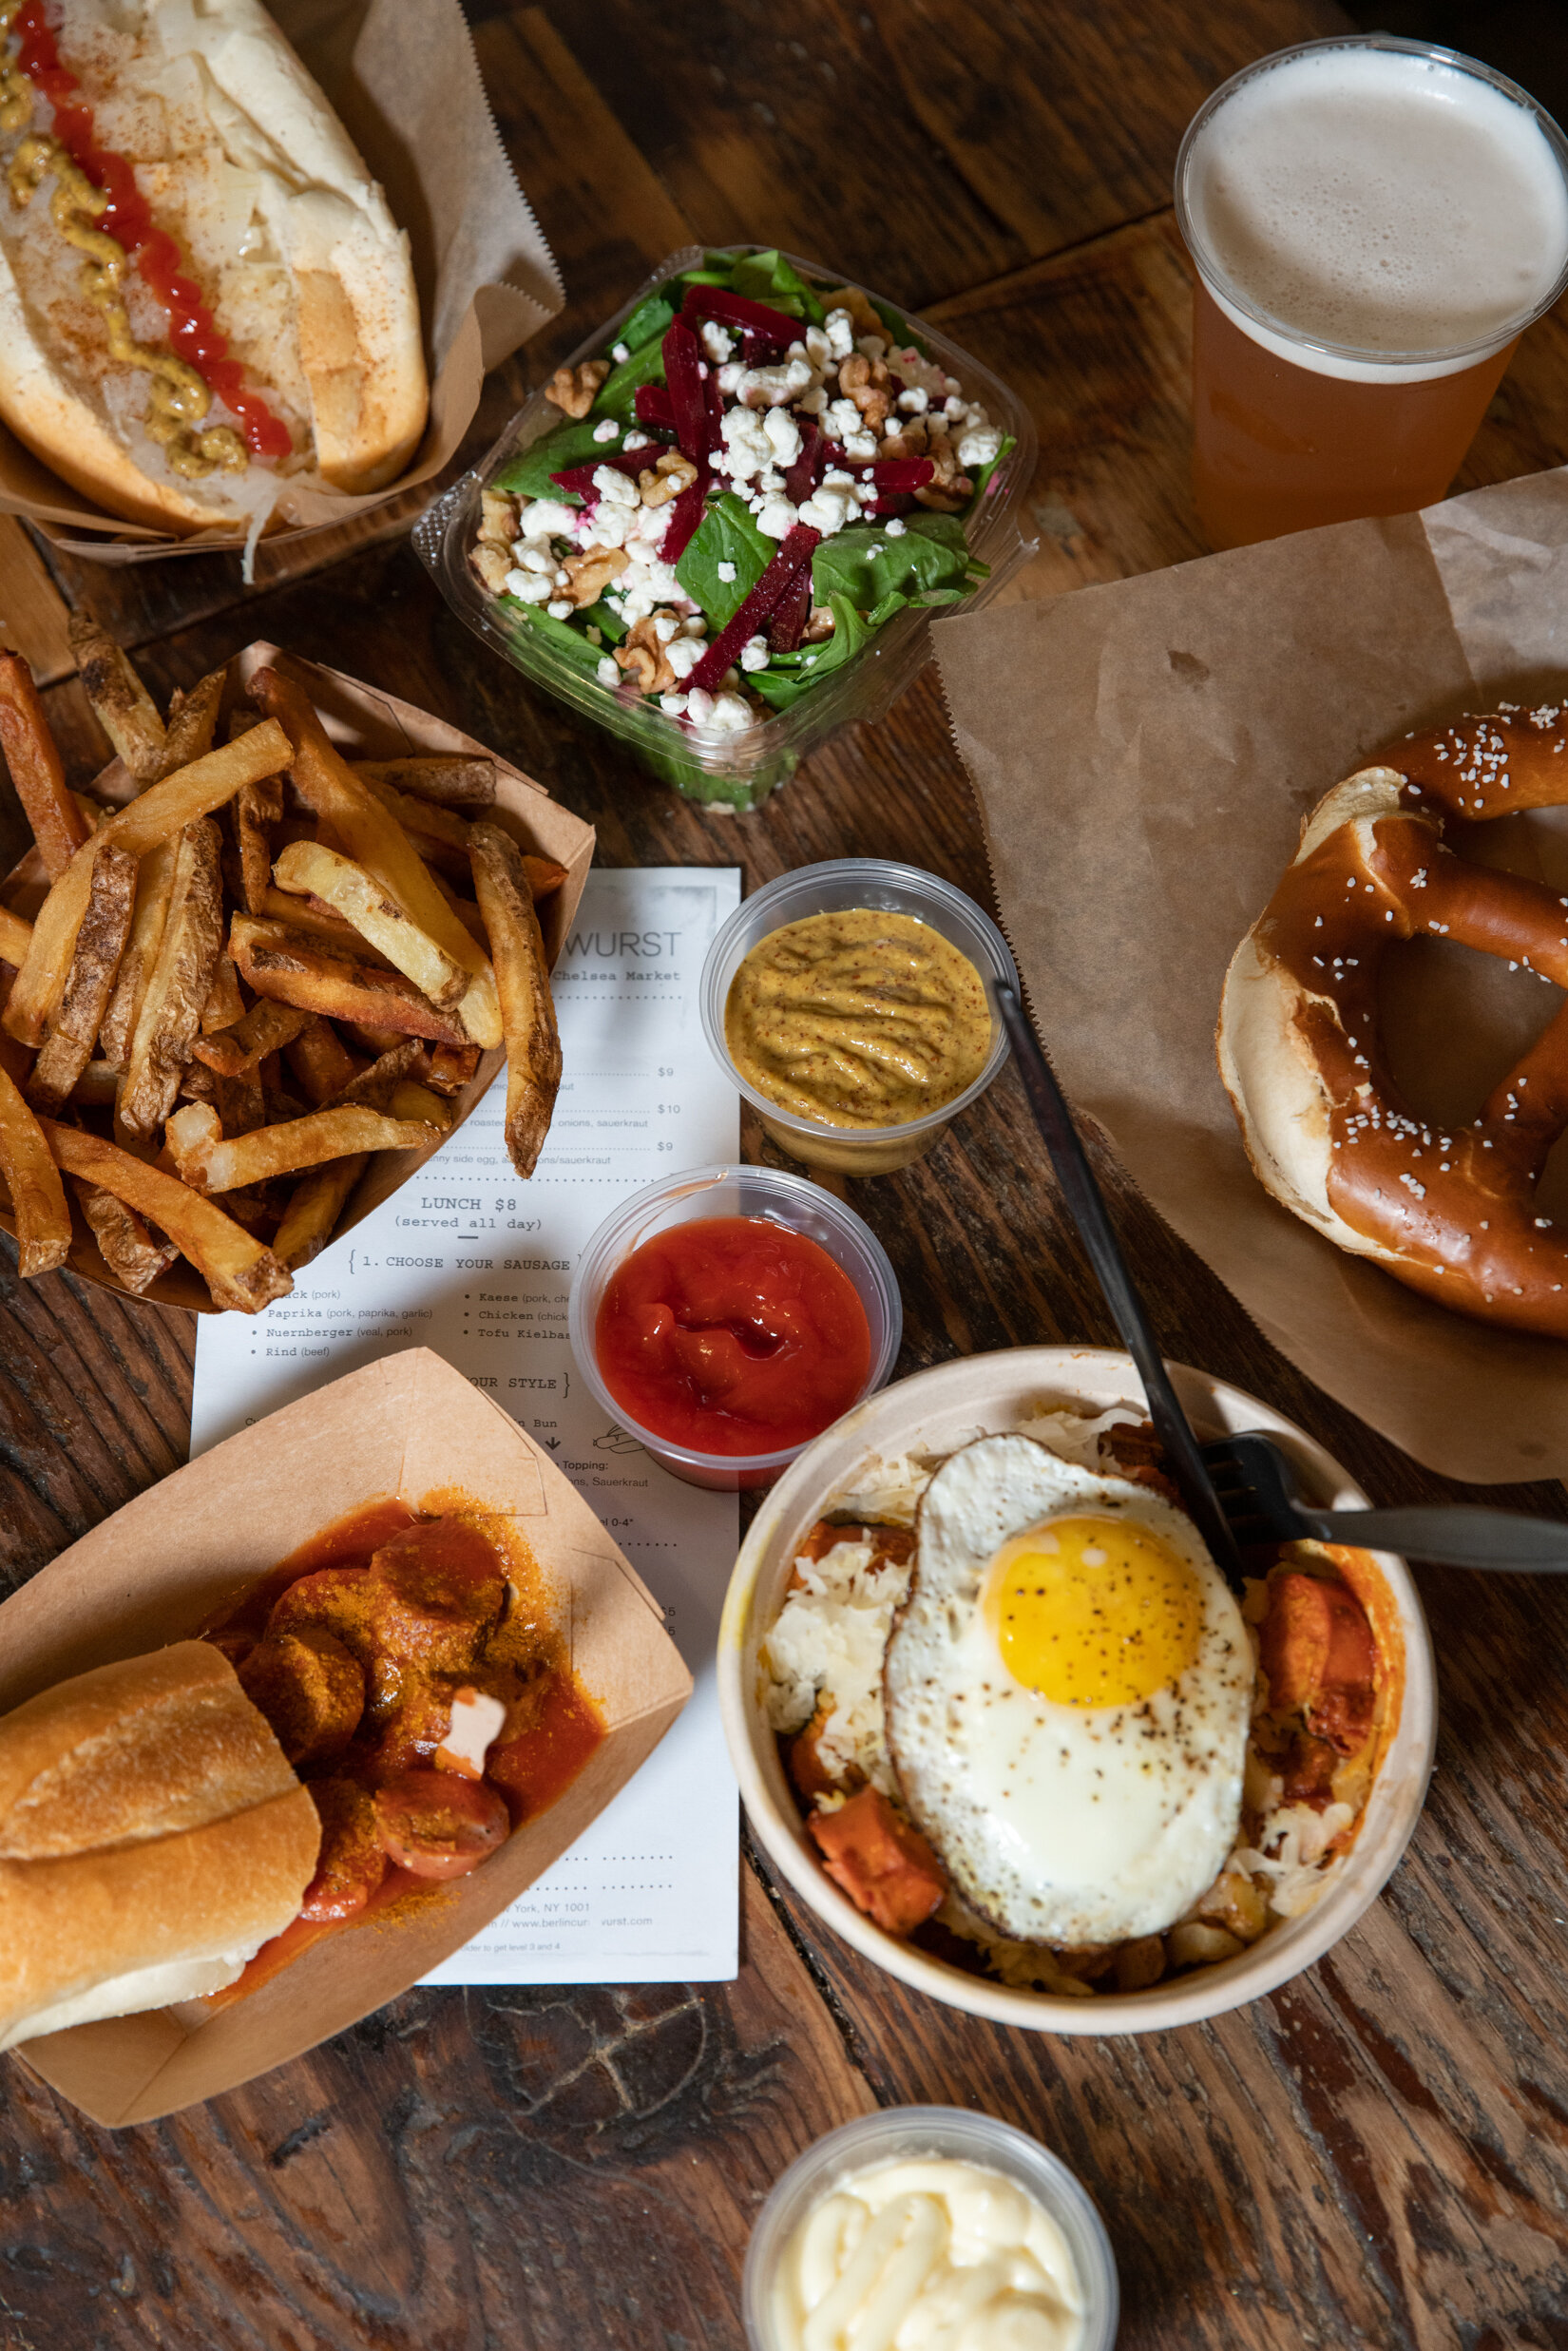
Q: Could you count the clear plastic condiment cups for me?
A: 3